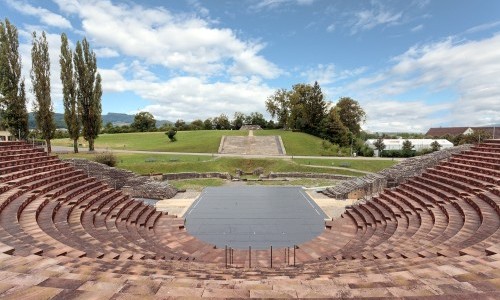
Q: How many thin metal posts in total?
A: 8